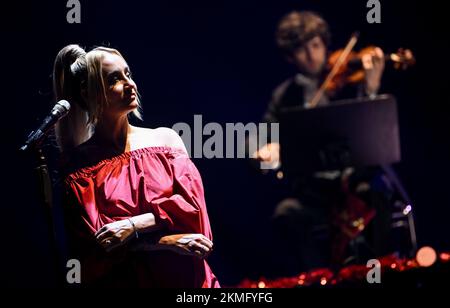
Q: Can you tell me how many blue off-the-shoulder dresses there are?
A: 0